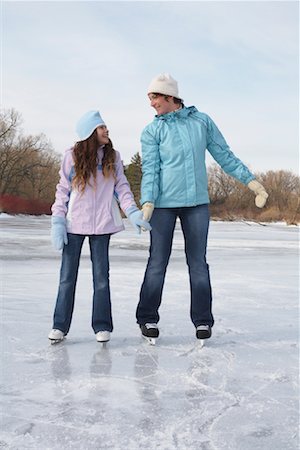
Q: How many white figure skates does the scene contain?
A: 2